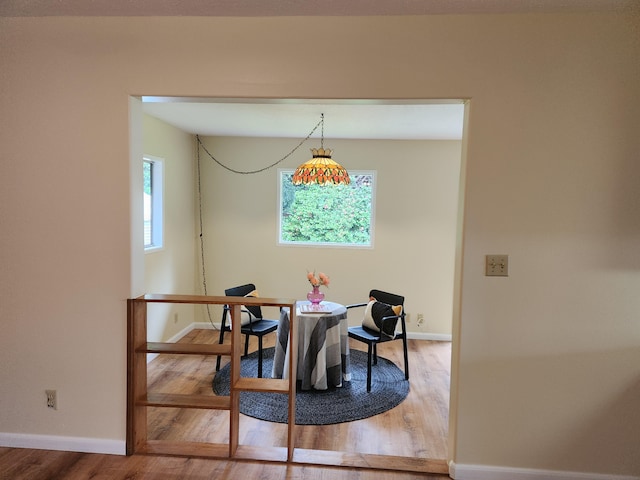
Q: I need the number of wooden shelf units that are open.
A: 5